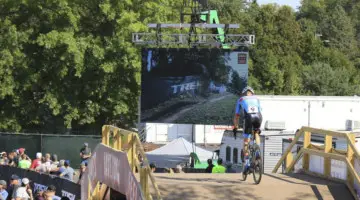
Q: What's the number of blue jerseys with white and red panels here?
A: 1